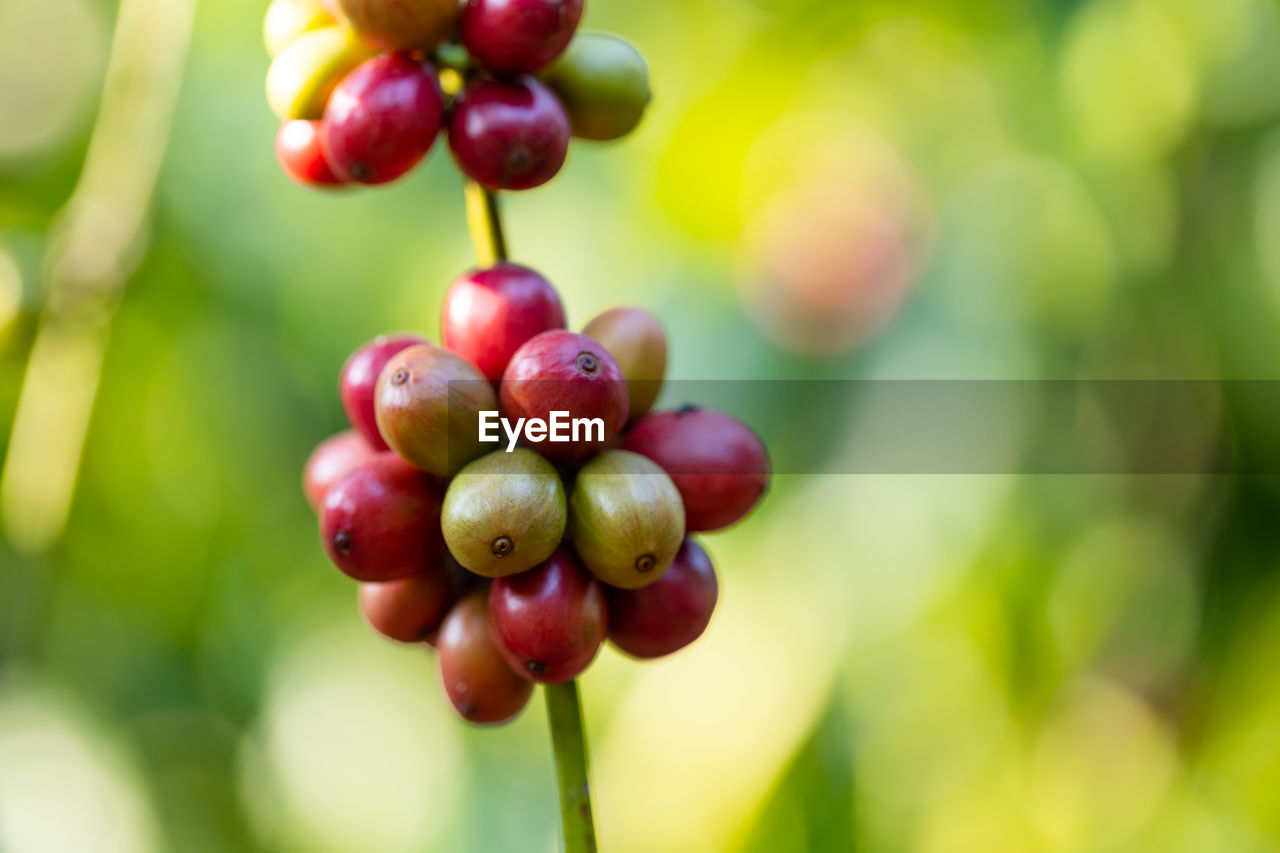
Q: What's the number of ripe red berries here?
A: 12